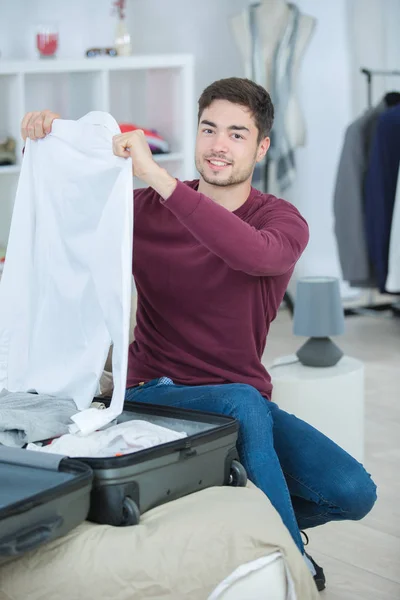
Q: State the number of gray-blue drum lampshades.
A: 1